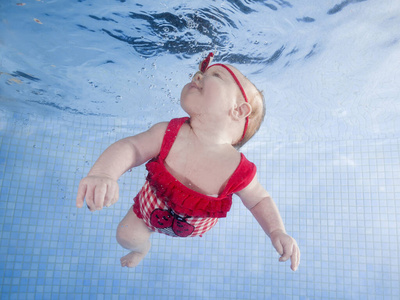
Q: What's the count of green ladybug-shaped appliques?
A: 0